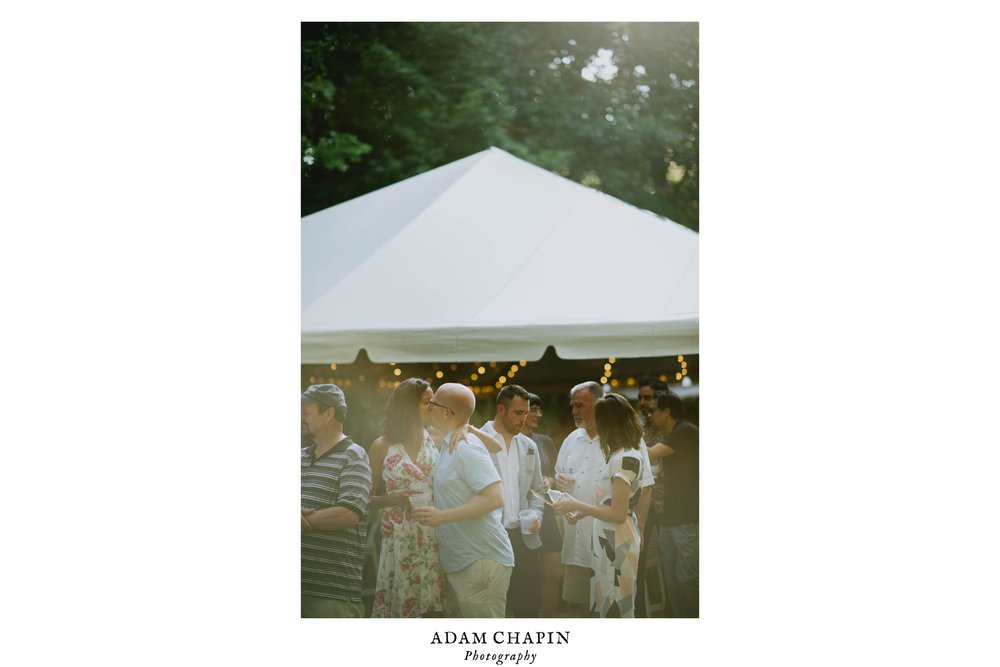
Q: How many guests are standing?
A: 9